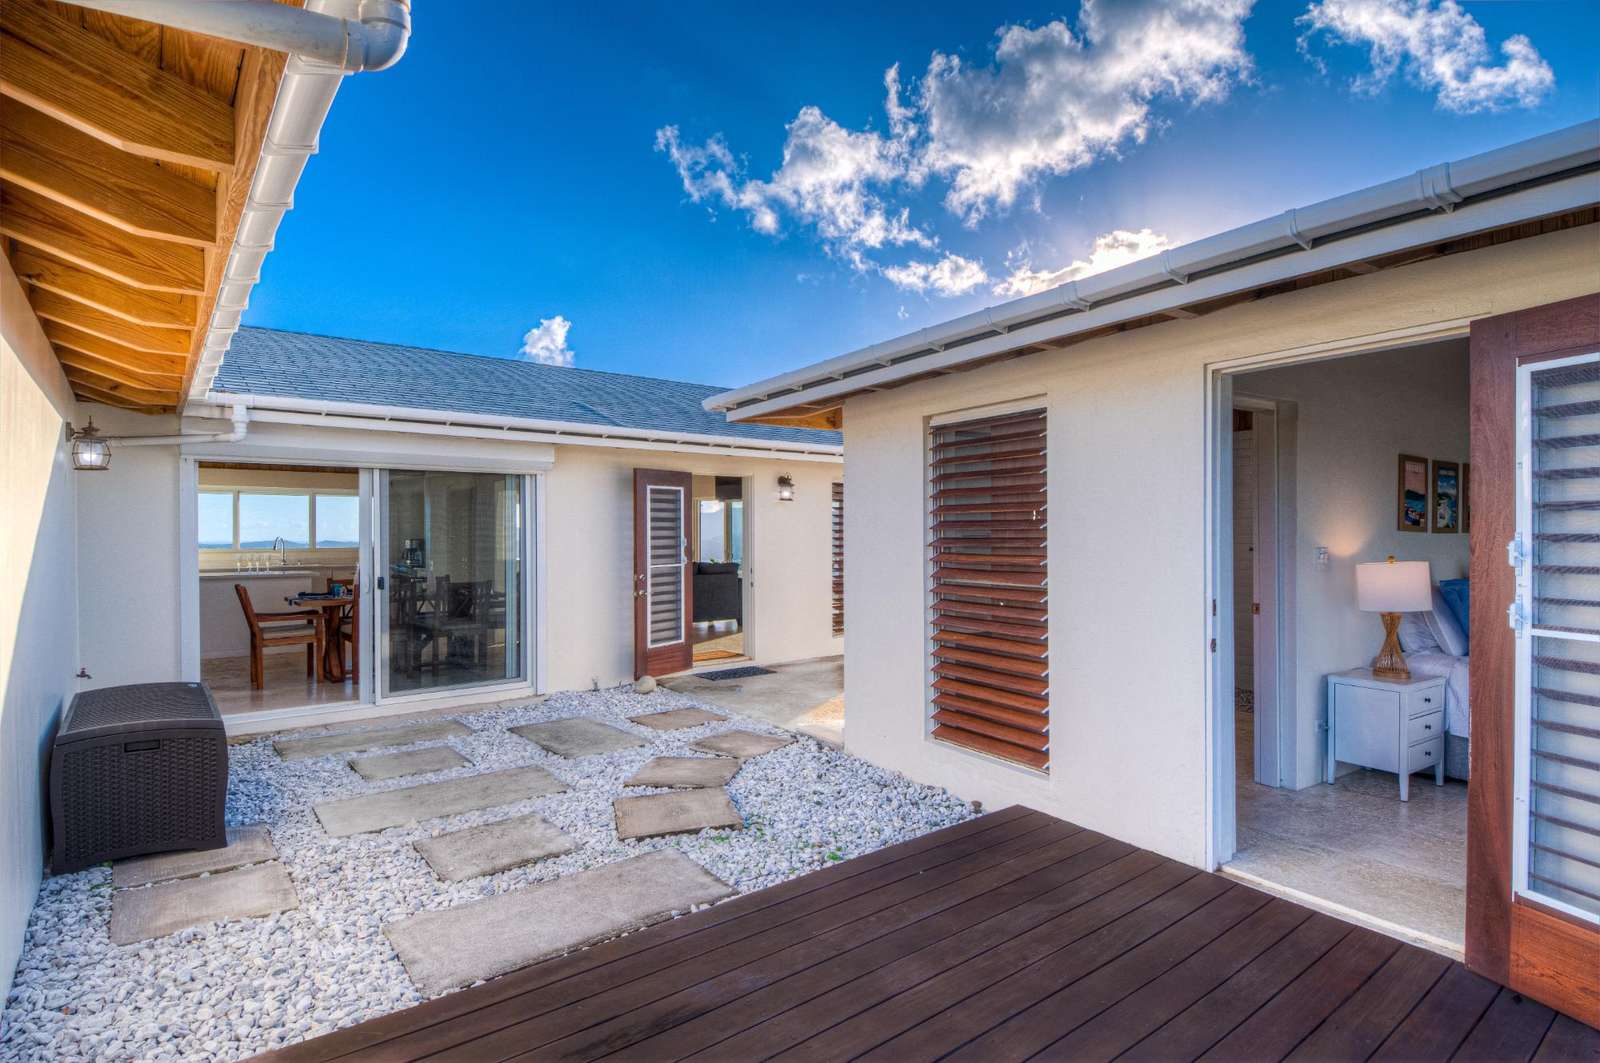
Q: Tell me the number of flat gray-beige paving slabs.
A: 12